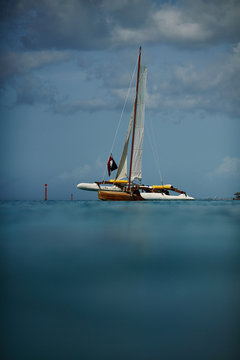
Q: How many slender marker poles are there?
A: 2